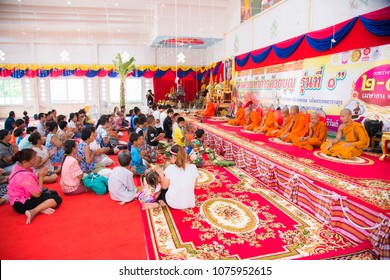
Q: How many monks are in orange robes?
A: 8